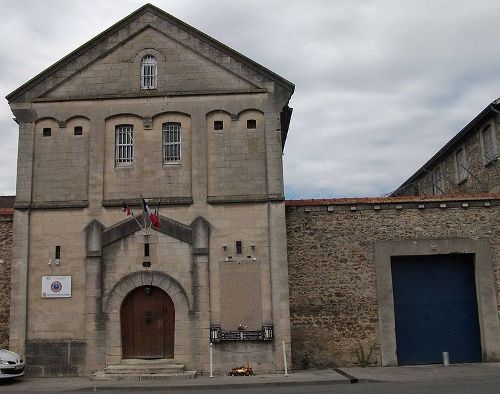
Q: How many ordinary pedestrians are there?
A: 0